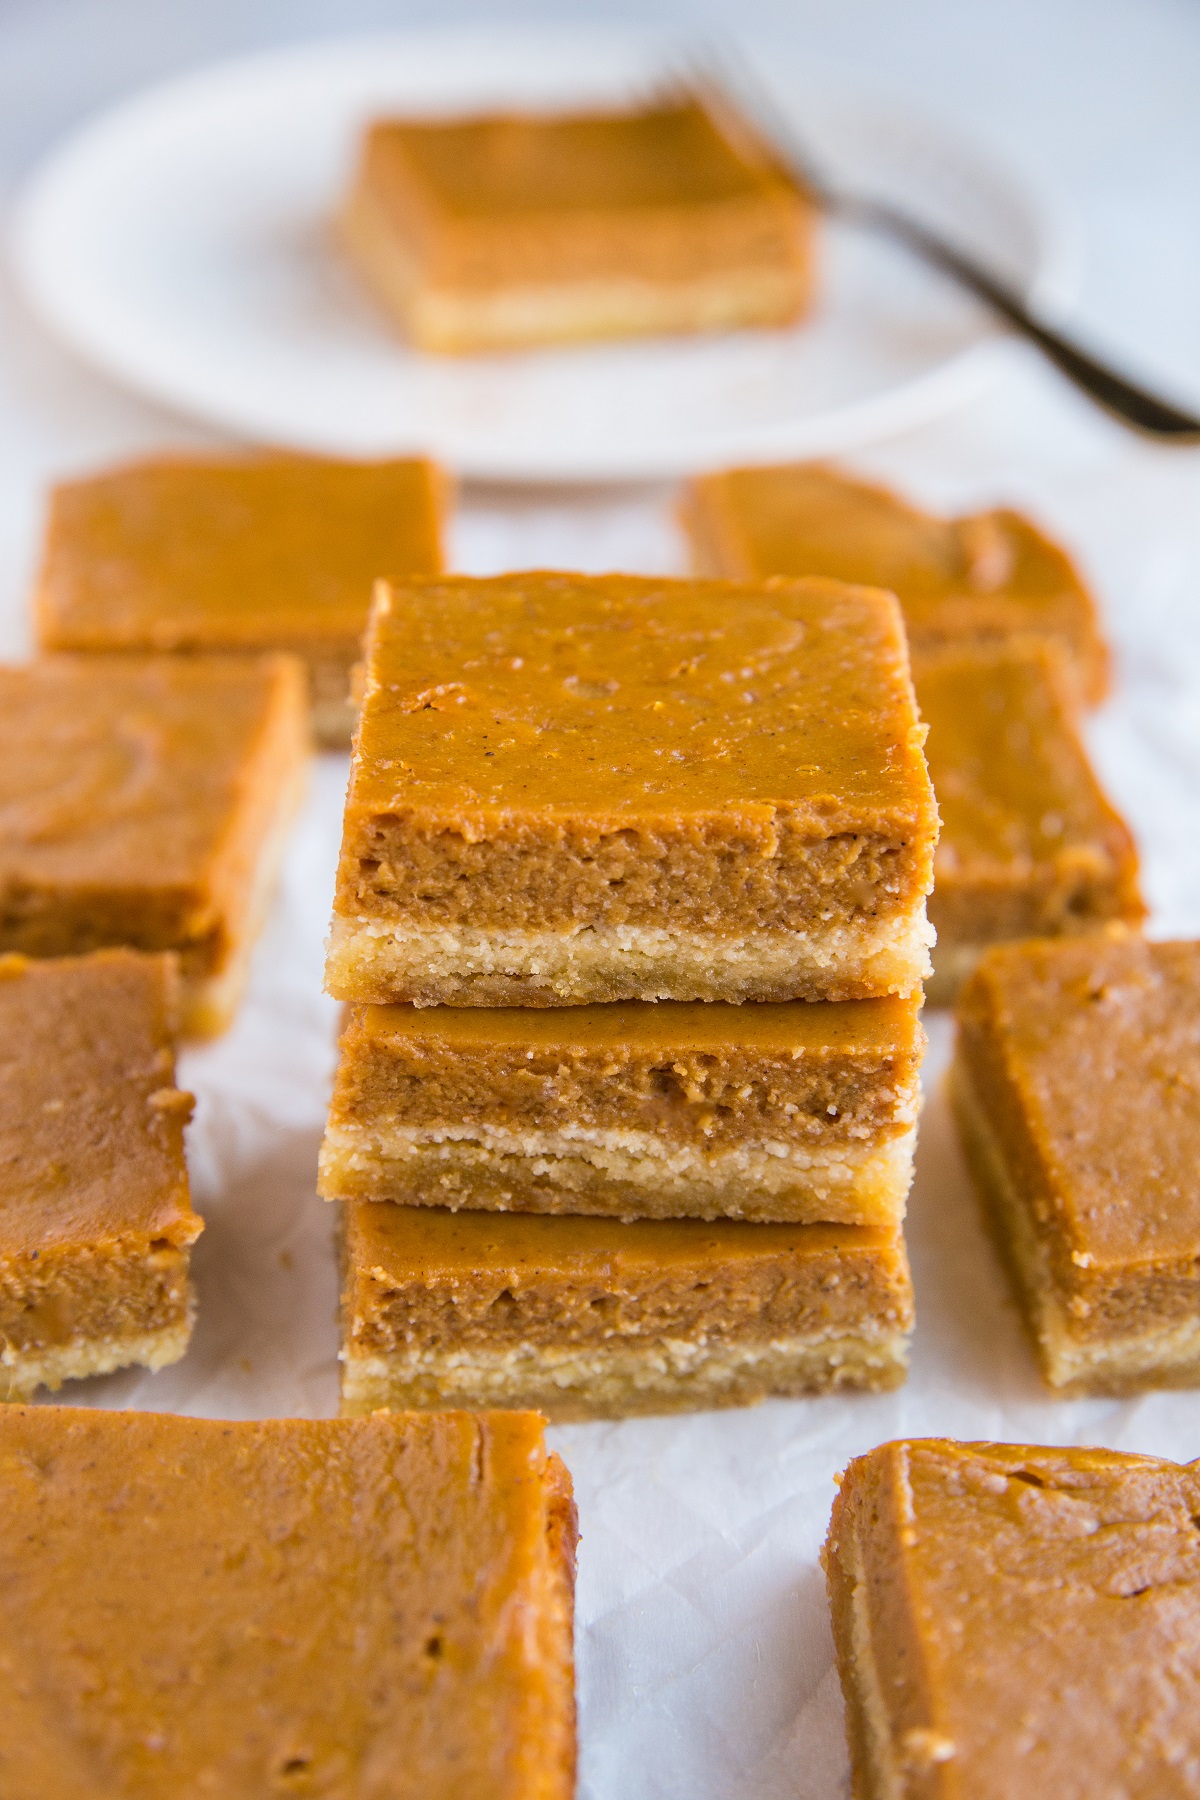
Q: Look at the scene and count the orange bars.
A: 12